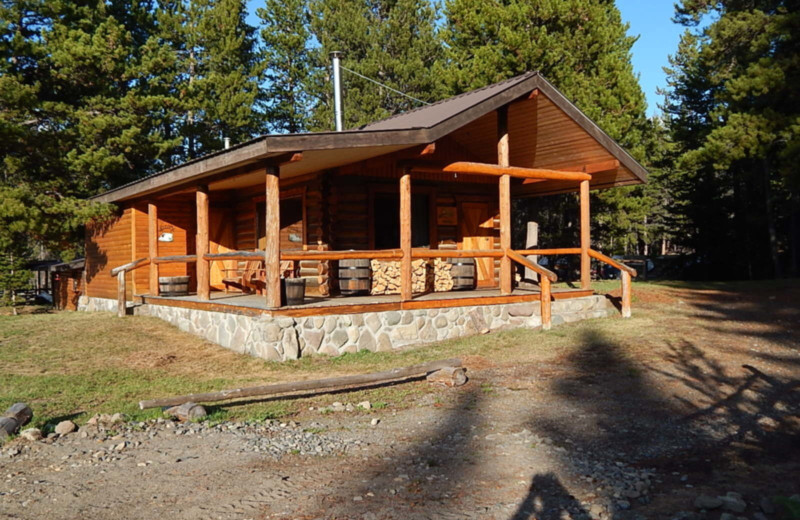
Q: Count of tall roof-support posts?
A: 6